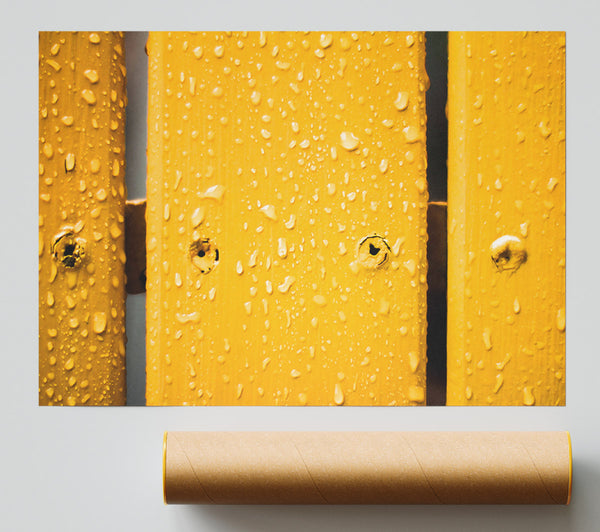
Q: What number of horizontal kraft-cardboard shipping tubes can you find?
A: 1